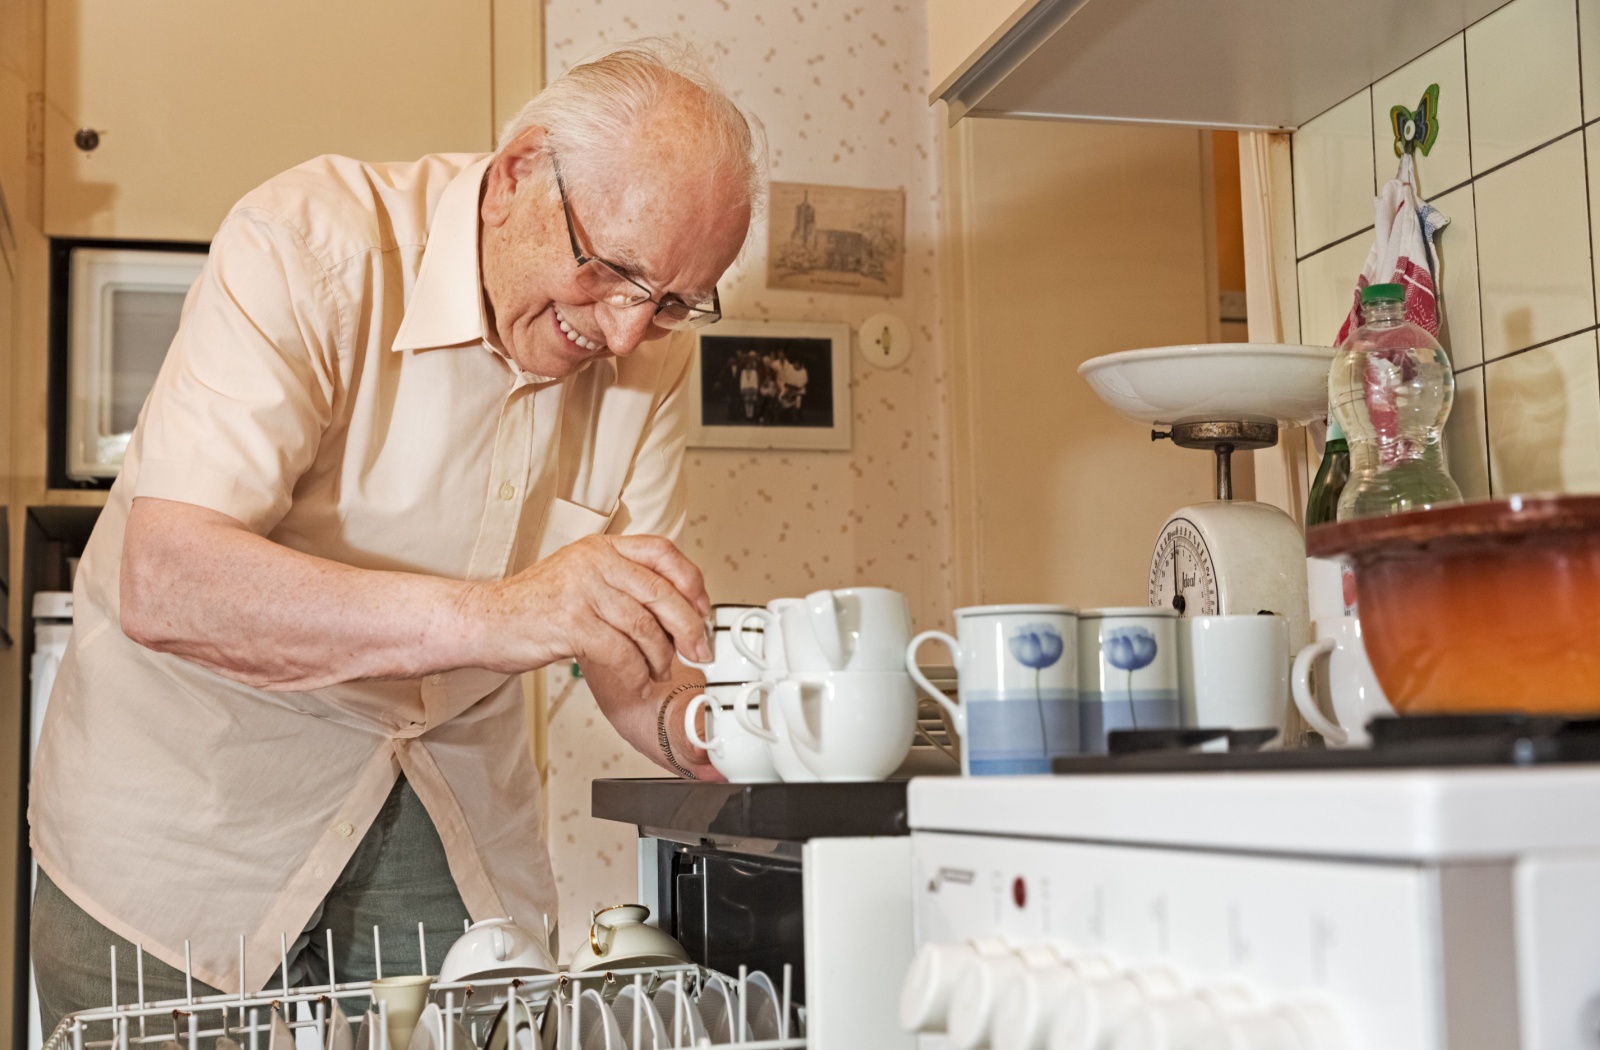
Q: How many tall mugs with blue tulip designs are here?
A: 2